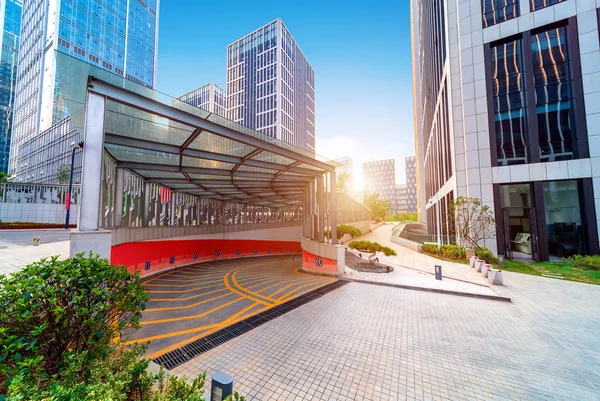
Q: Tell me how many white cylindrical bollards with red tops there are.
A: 4